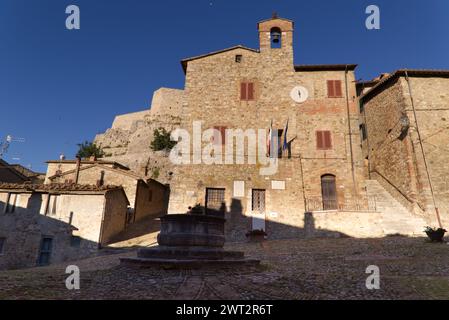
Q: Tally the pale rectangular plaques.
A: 2